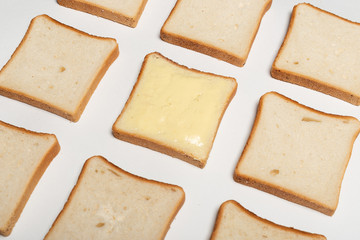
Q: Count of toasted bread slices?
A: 9